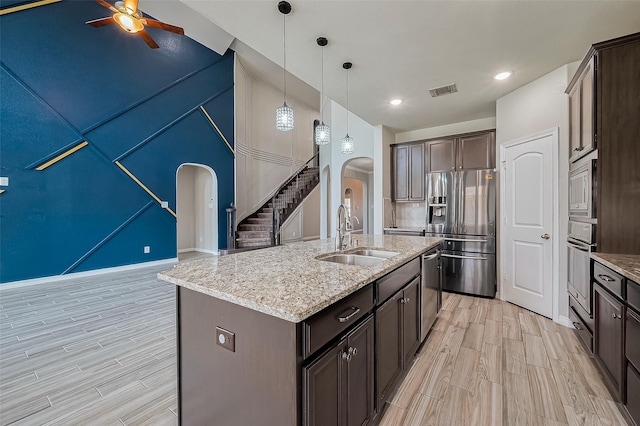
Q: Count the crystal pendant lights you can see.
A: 3